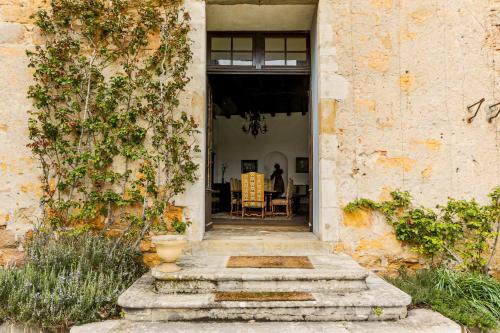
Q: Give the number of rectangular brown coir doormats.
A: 2